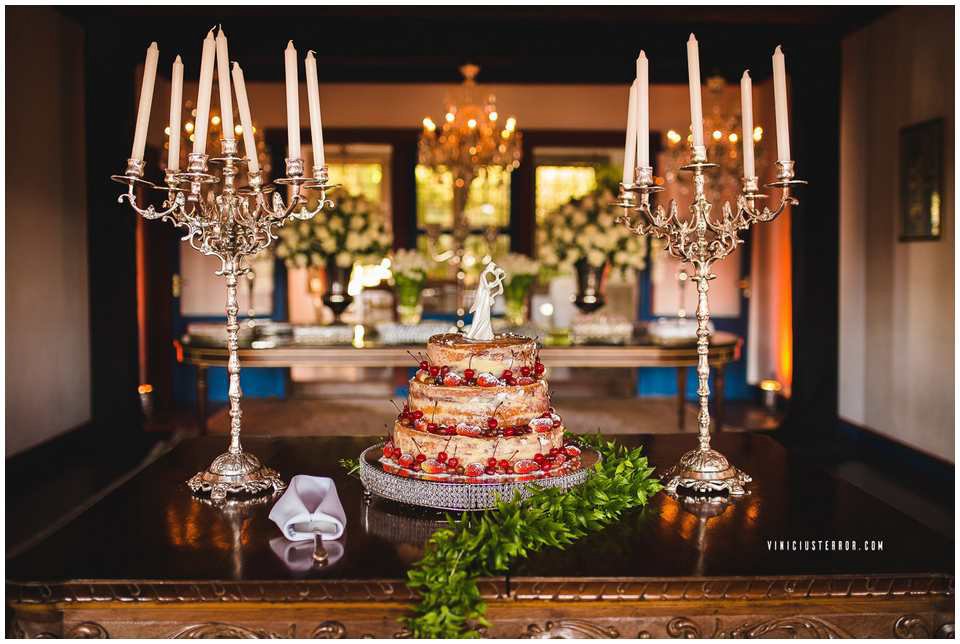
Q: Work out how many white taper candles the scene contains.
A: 12